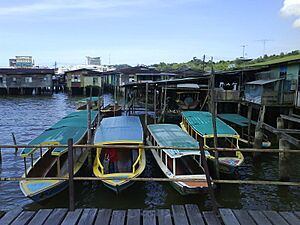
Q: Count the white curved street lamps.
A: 0